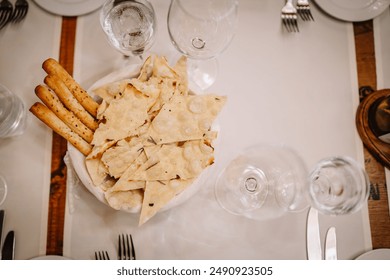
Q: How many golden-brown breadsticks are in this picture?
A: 4